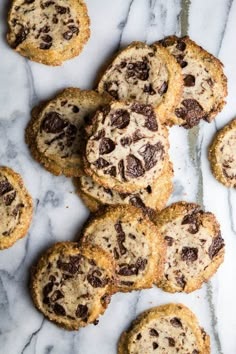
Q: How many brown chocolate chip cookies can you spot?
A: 12